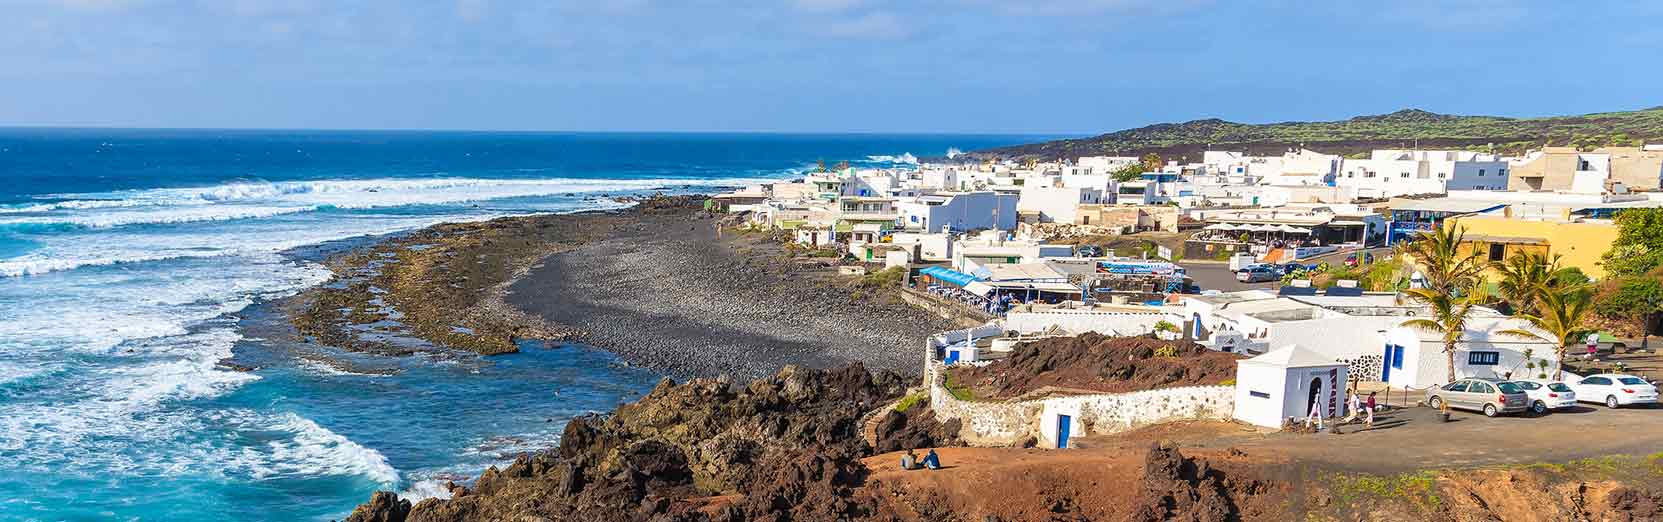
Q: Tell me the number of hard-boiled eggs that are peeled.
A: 0